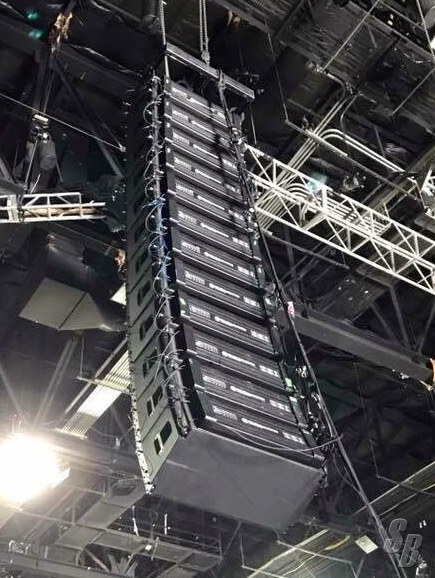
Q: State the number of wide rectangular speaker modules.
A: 12